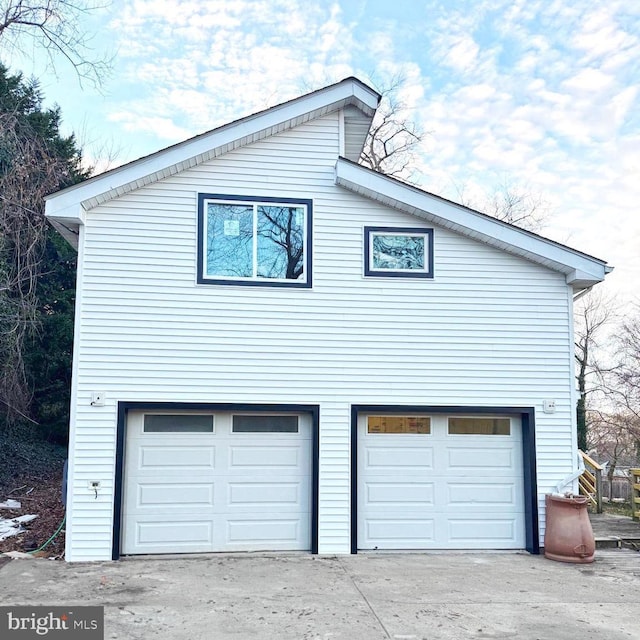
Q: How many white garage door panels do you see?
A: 12